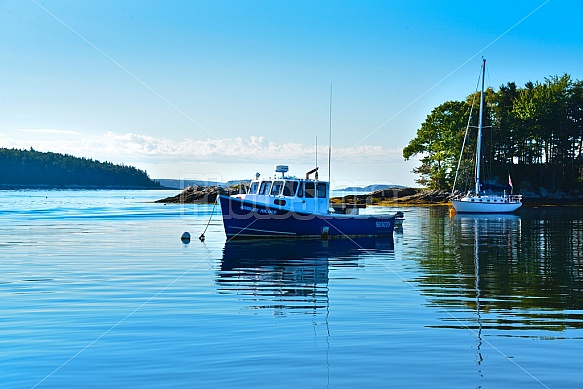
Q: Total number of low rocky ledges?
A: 2